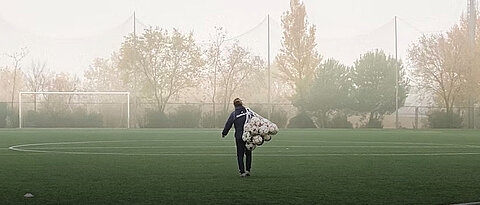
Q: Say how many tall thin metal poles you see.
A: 3